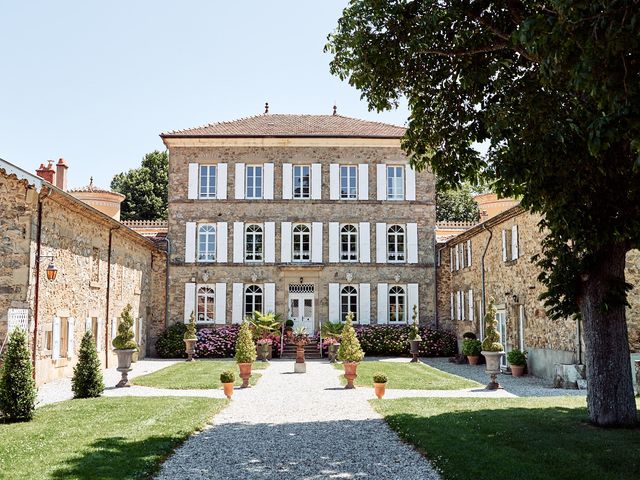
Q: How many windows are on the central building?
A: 14